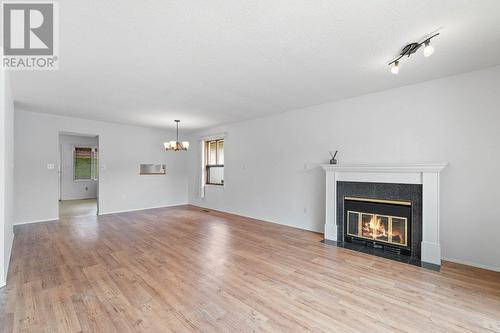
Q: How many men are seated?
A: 0